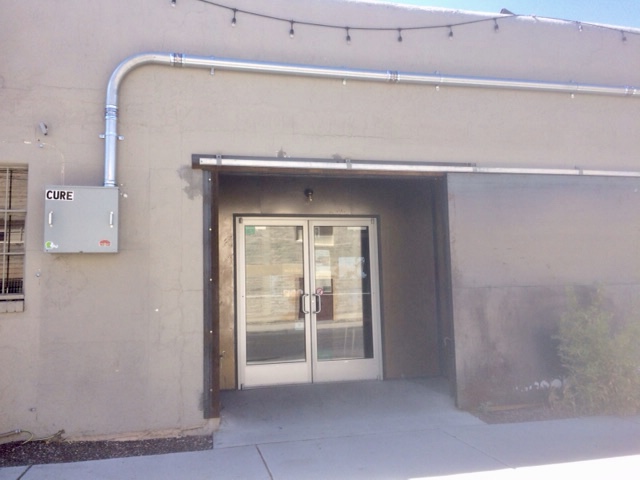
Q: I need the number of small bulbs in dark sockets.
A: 9